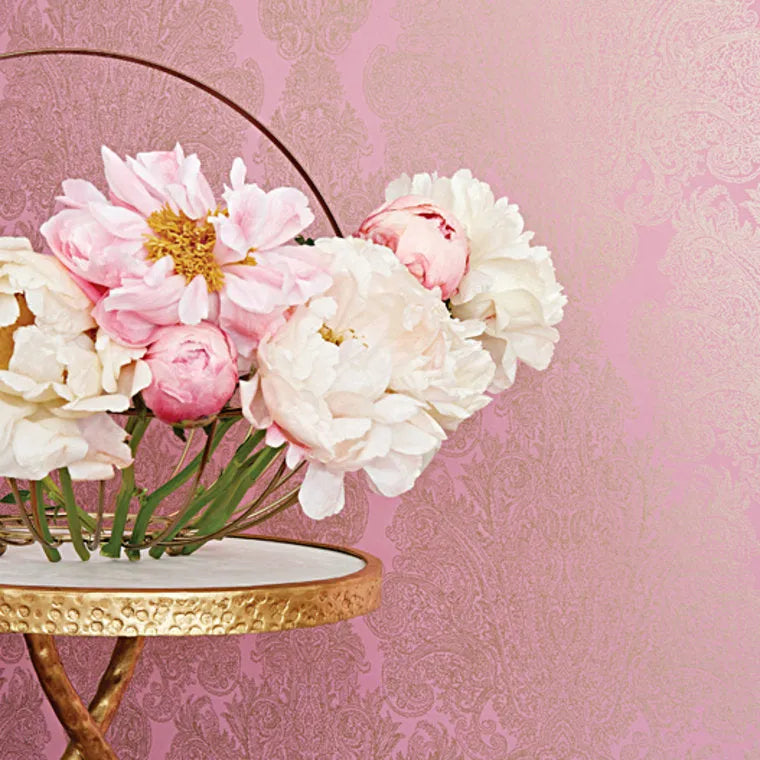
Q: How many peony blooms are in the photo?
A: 6